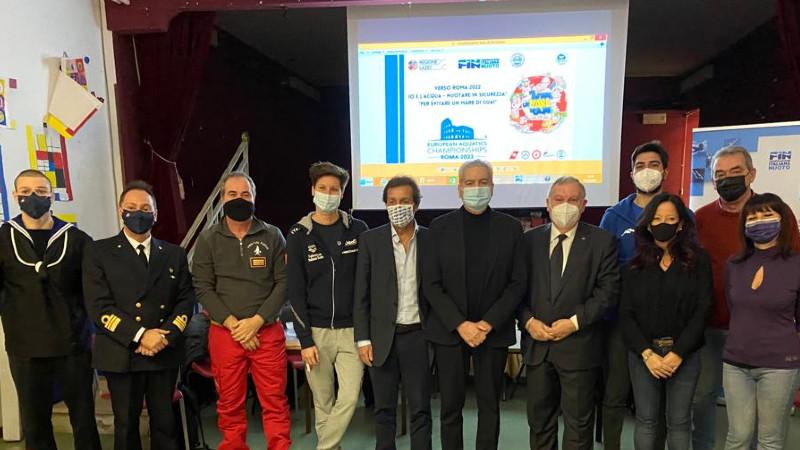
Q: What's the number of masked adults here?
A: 11